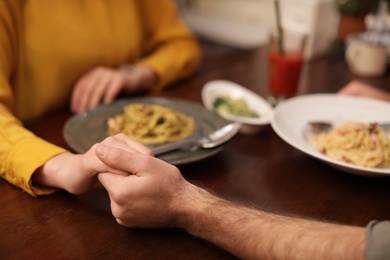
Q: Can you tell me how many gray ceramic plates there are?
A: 1